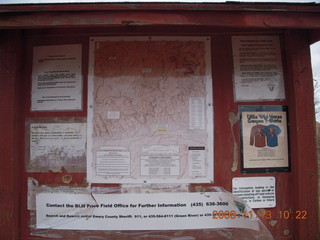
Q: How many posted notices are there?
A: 7